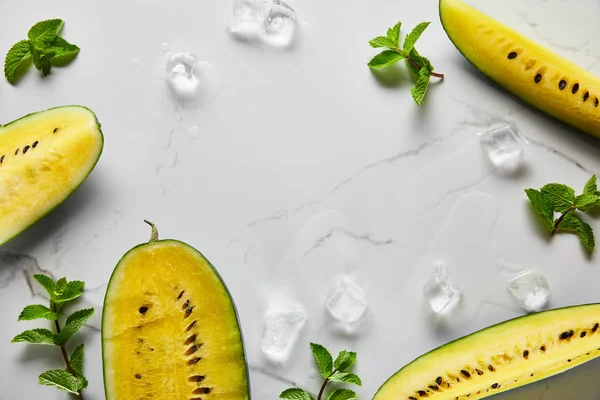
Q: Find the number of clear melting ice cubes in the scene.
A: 8